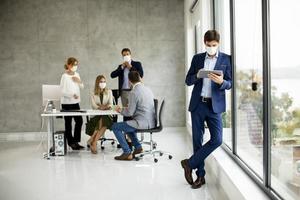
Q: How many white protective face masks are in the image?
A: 4